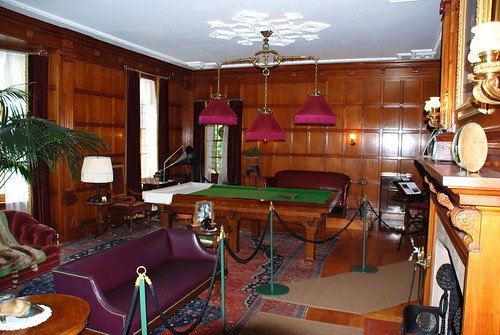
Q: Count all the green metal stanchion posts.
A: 4